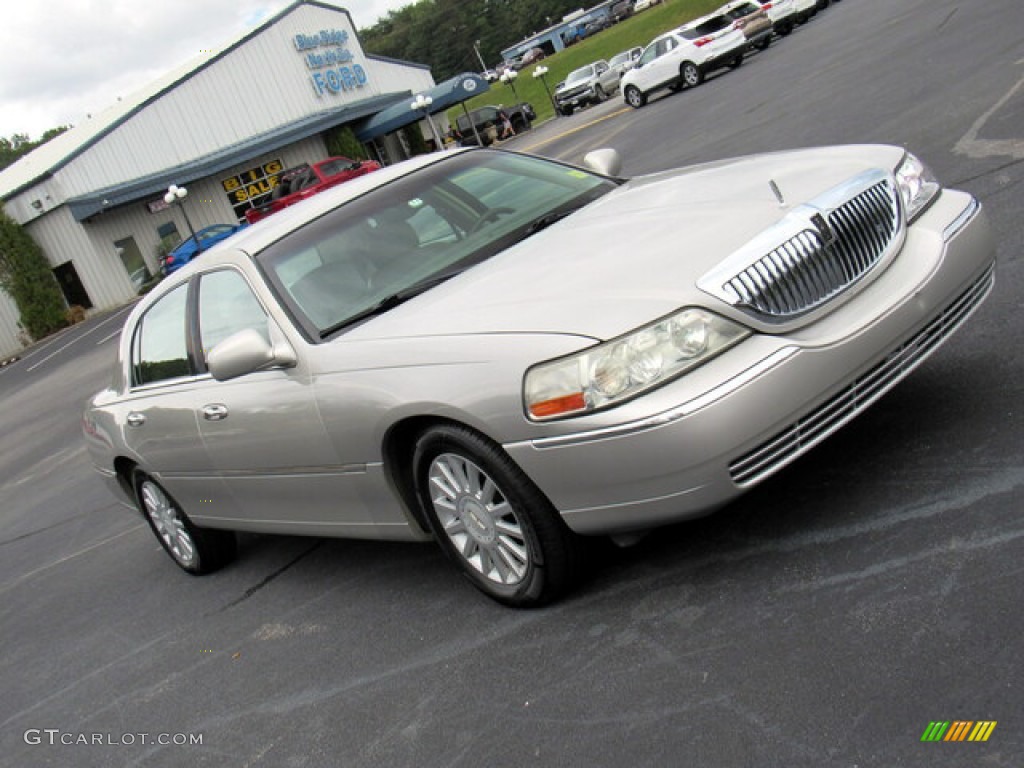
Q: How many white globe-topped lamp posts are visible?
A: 4